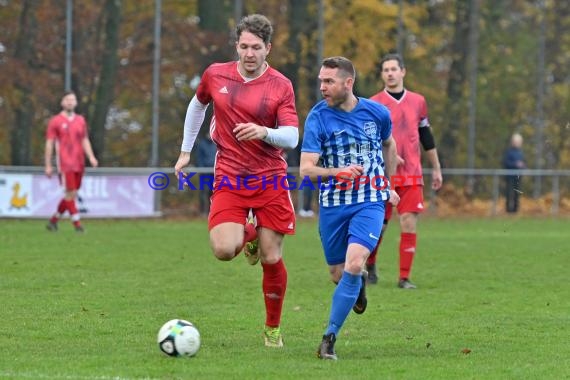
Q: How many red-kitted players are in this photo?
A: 3